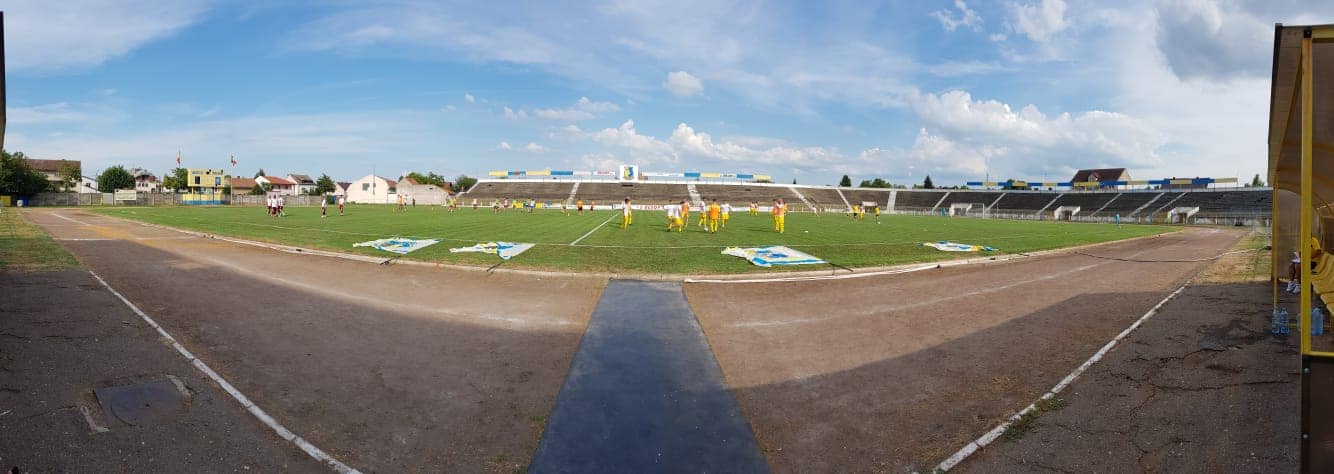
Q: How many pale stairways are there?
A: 11